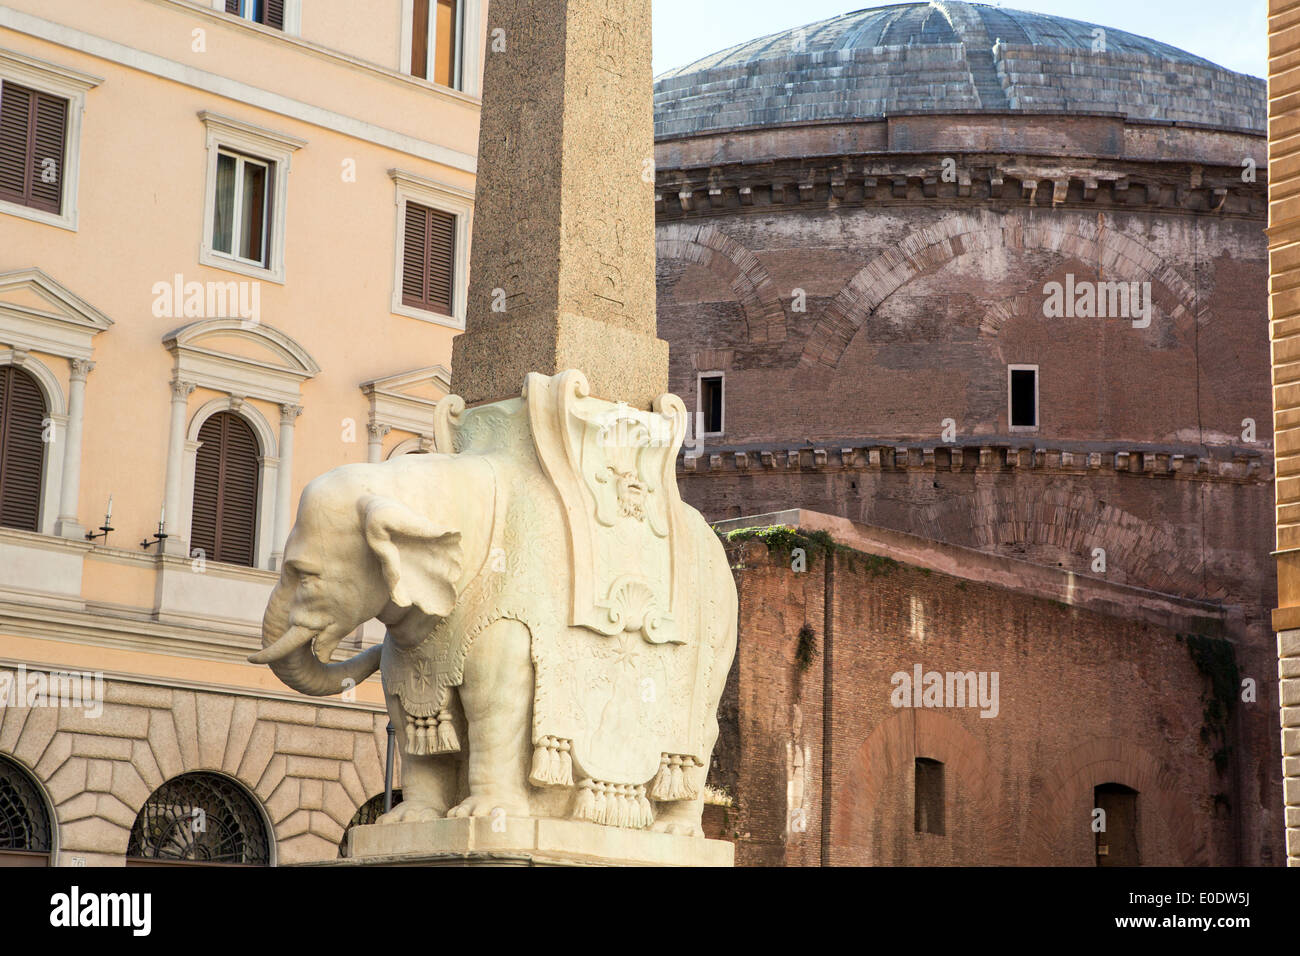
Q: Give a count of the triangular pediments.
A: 2